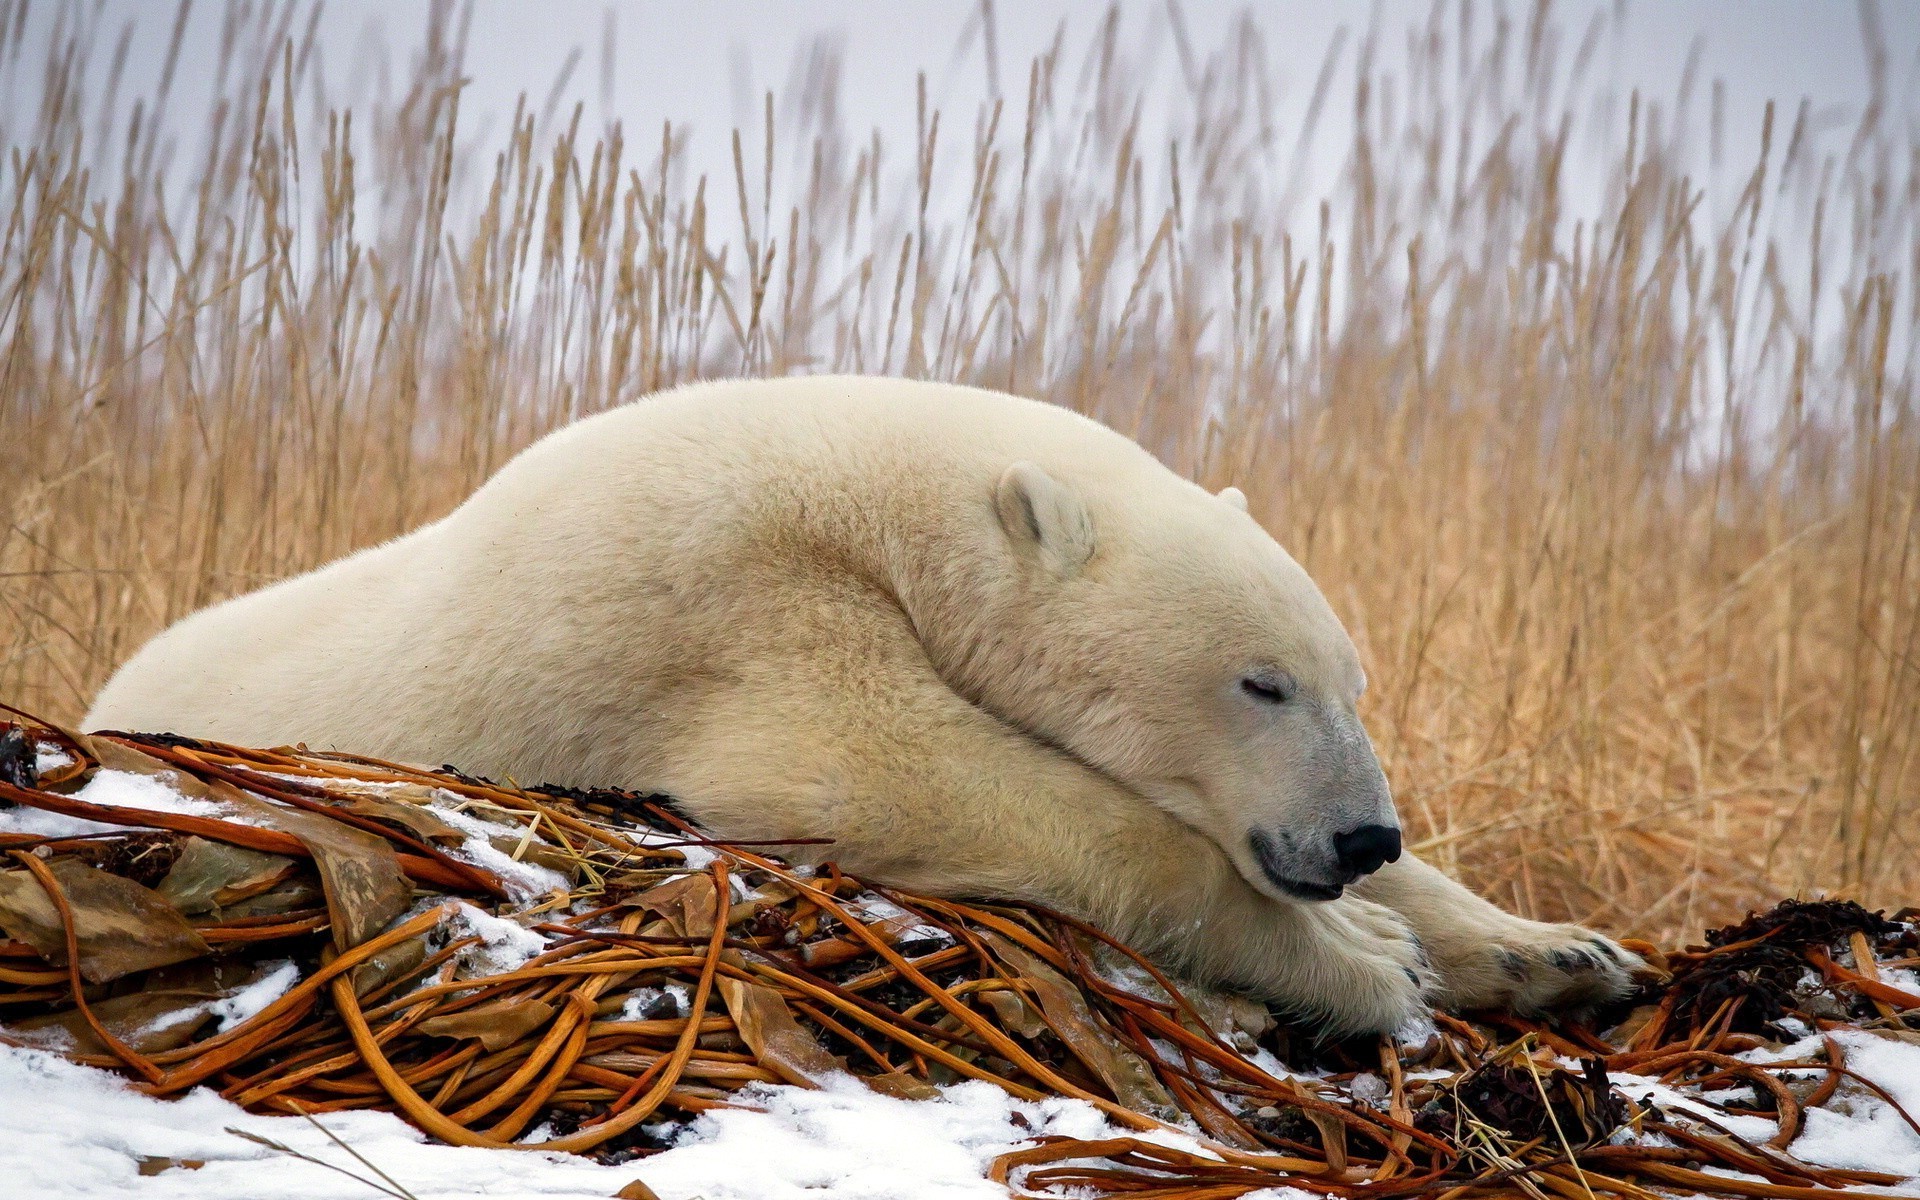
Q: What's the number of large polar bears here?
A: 1